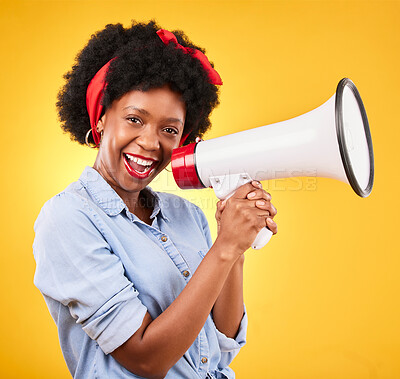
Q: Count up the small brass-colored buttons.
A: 3